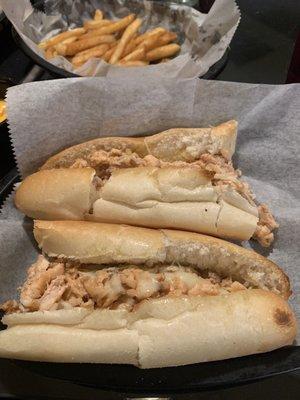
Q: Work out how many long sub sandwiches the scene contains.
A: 2